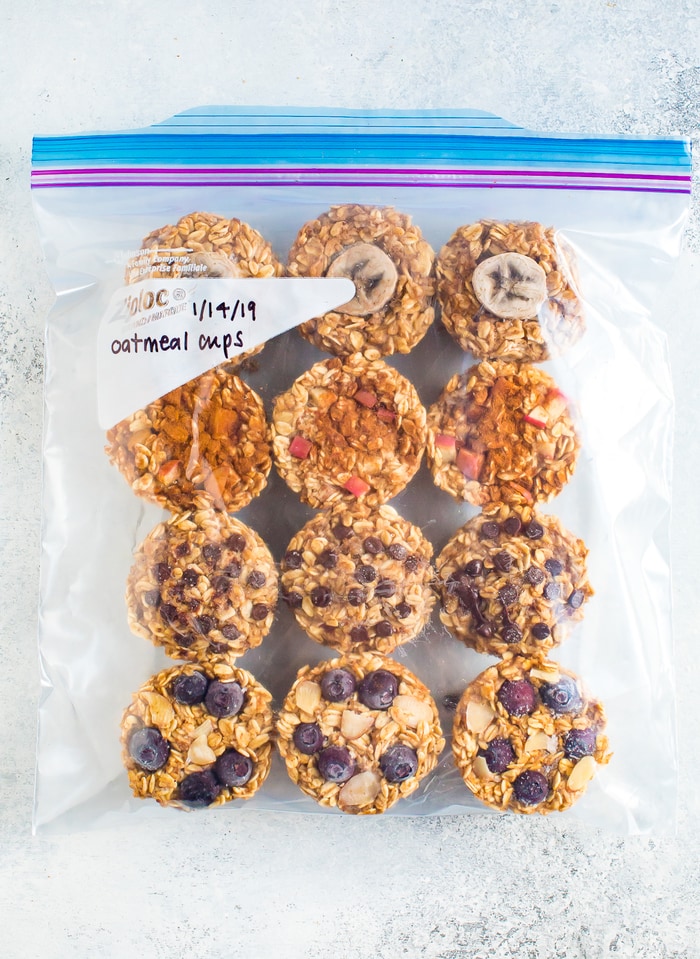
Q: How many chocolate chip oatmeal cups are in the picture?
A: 3